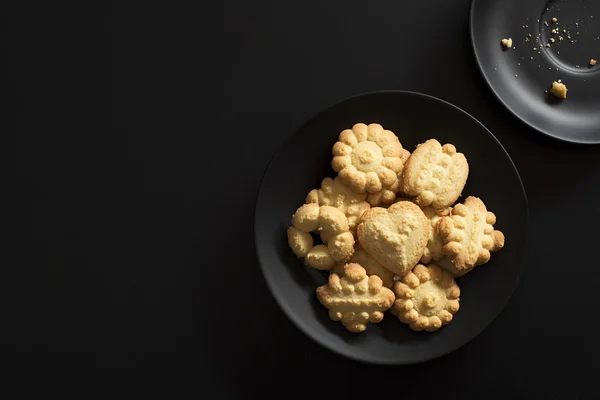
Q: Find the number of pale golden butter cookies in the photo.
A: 11